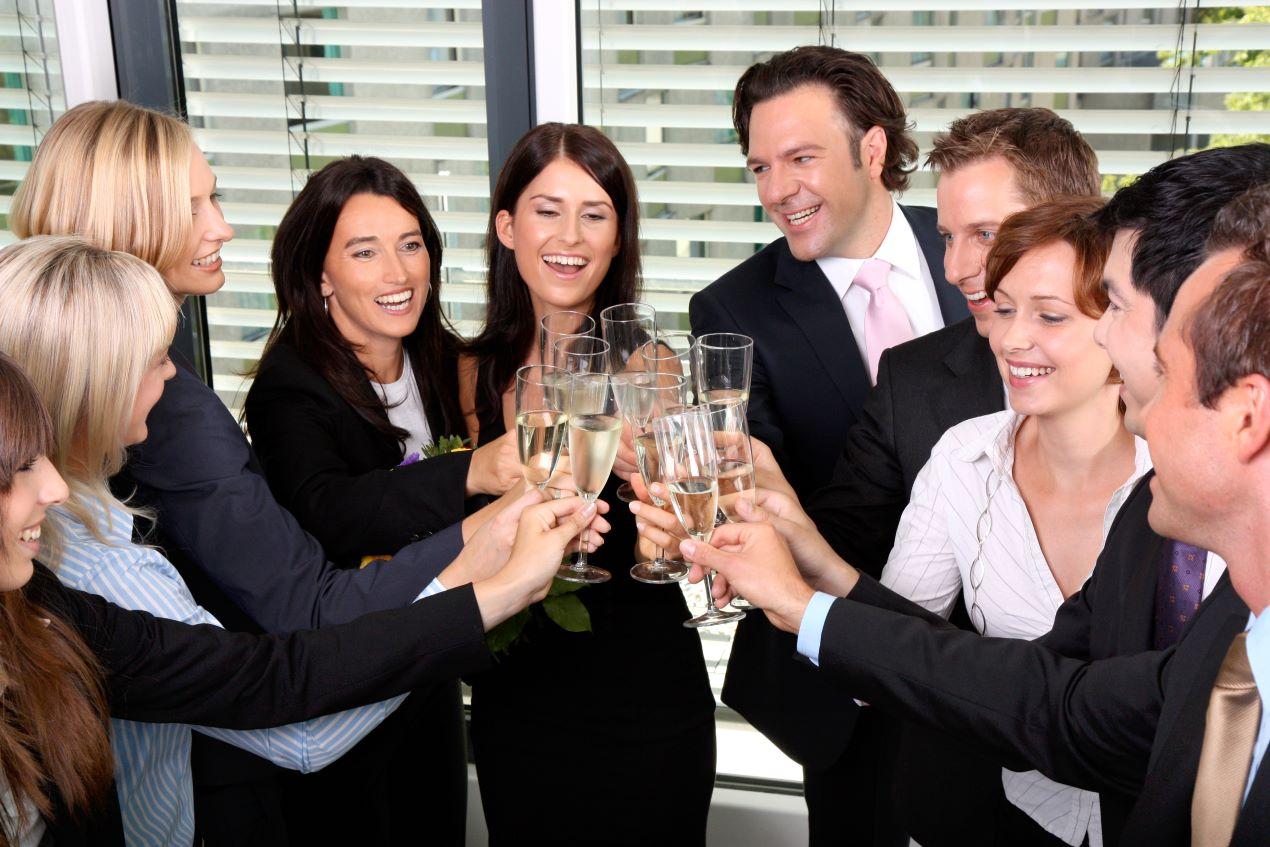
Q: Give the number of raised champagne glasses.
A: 10